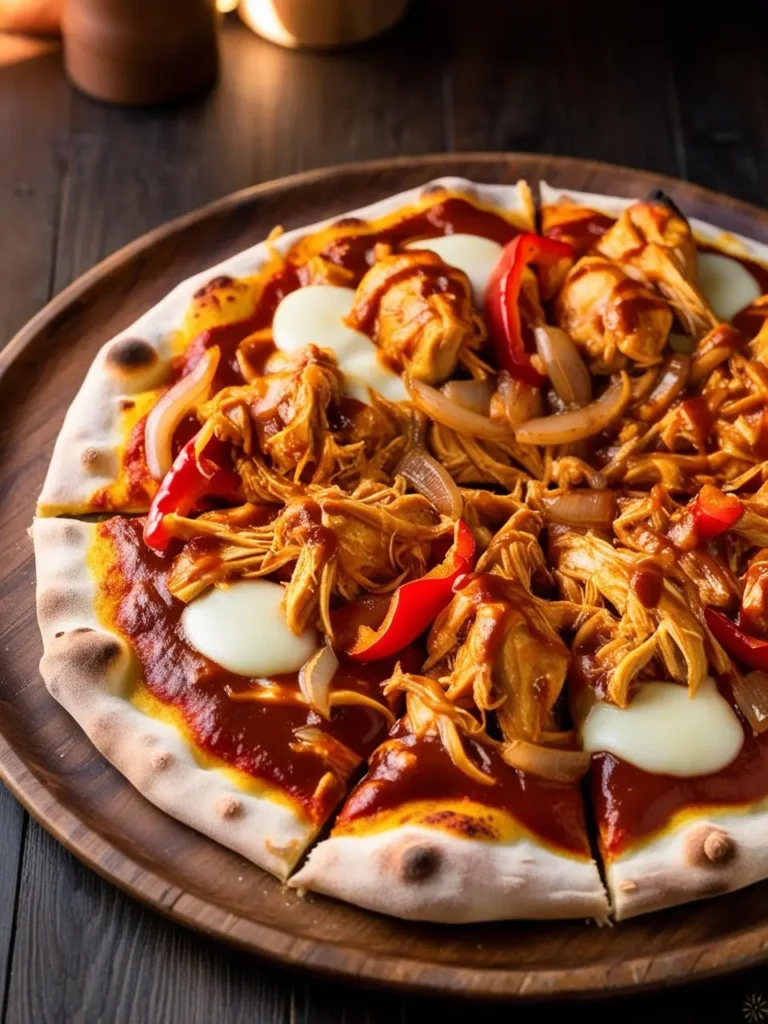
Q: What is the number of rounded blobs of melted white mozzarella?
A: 5